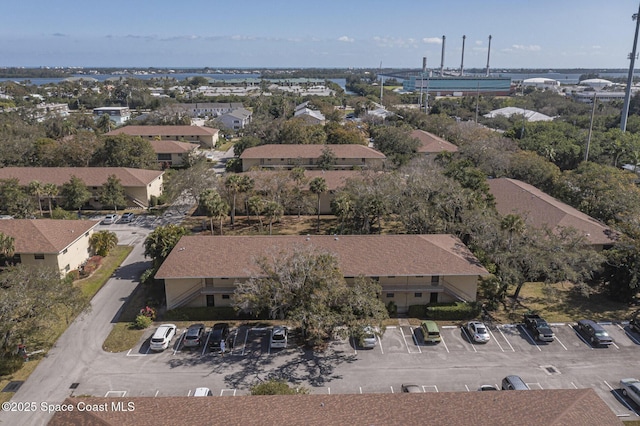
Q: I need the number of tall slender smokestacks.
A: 3